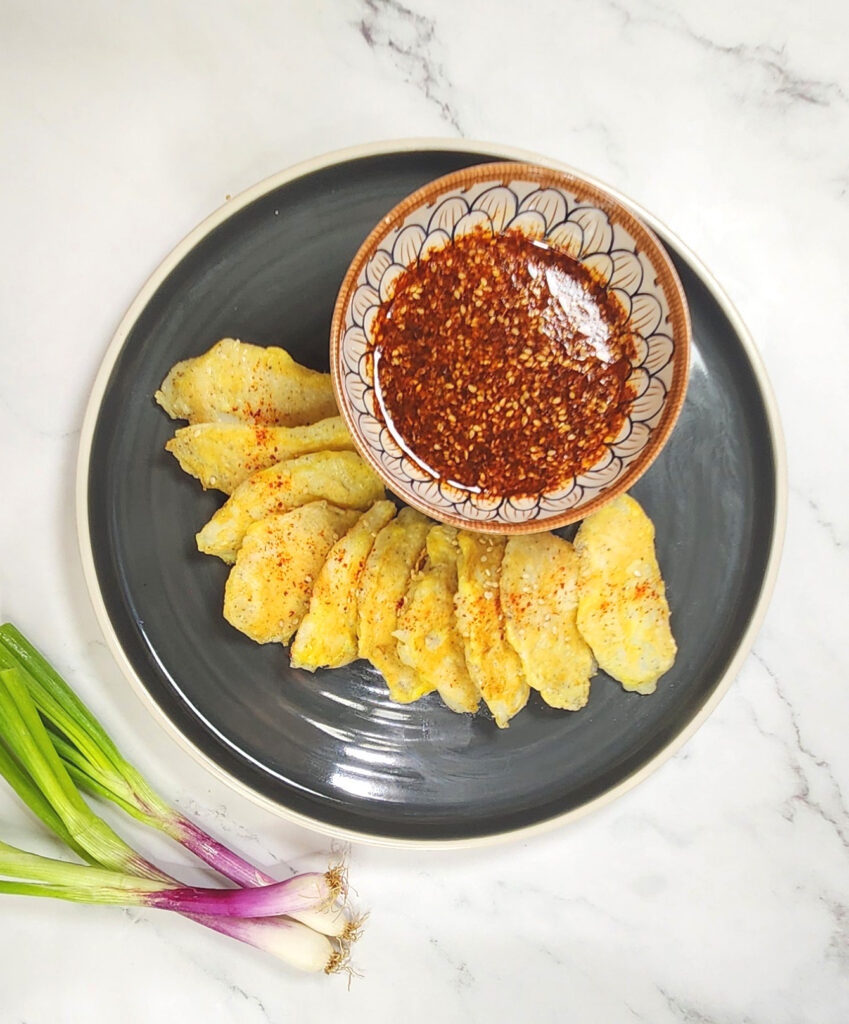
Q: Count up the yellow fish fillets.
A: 10